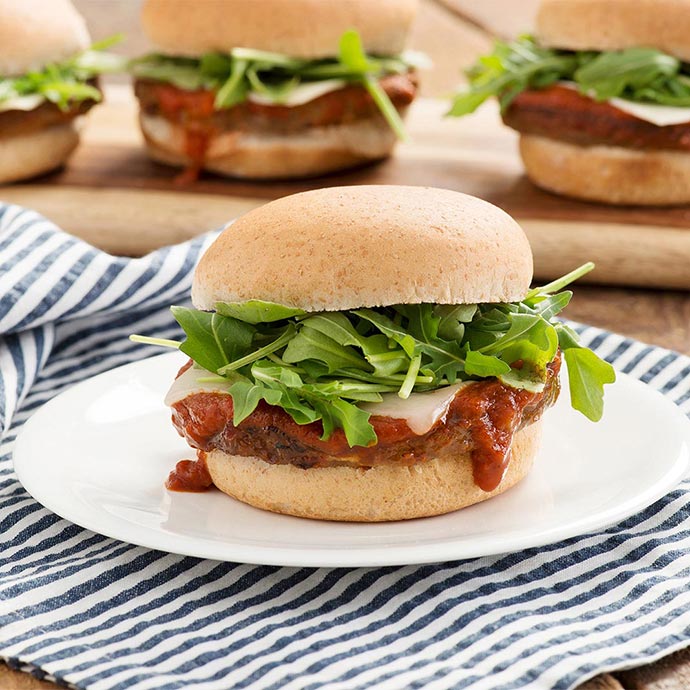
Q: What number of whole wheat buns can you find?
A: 4